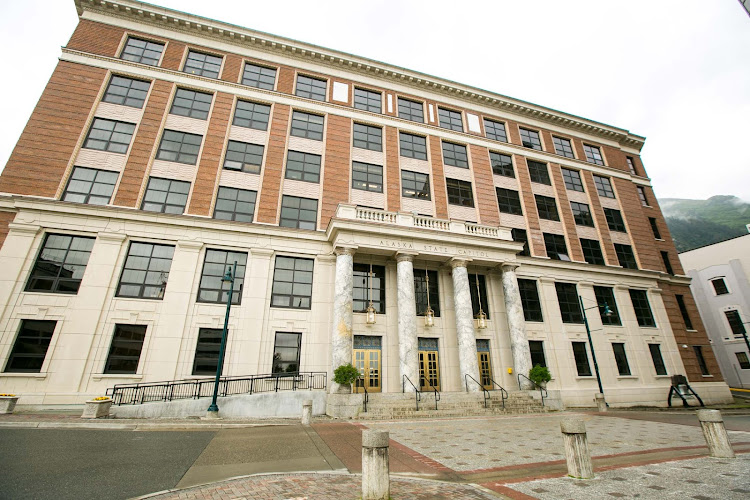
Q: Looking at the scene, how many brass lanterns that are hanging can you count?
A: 3